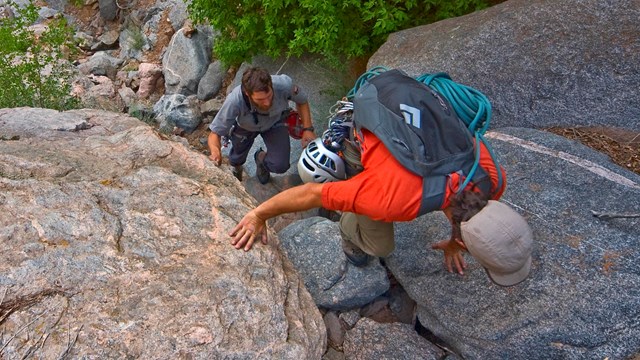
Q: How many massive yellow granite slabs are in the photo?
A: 1